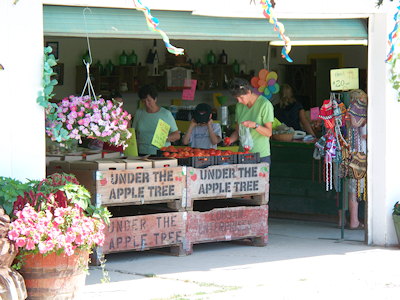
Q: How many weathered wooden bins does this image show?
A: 4